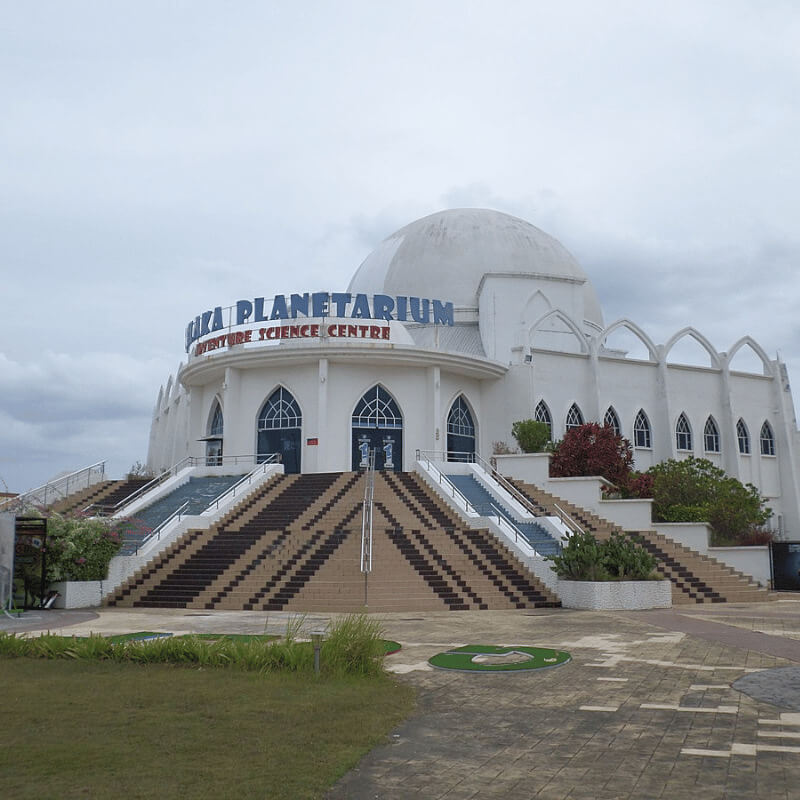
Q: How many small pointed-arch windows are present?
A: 8